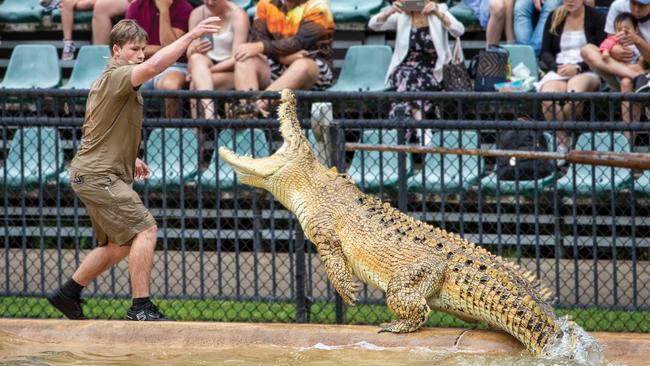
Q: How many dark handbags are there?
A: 2